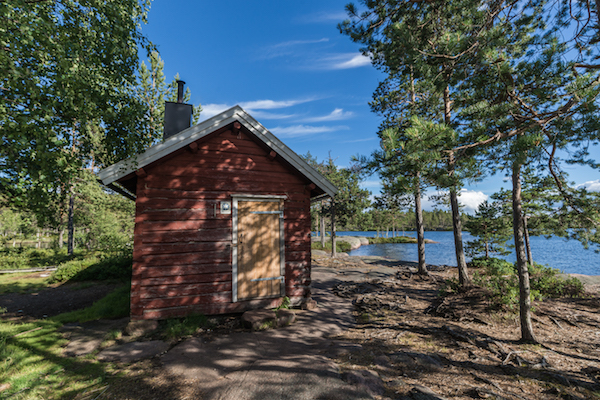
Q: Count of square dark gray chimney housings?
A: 1